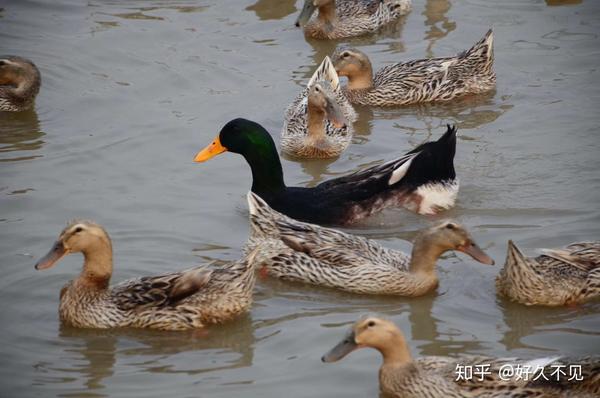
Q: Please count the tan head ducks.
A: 7